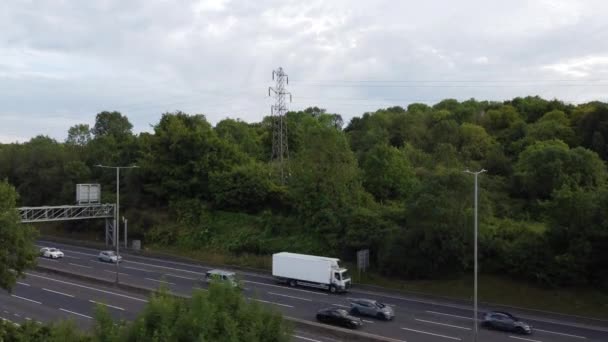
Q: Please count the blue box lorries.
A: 0